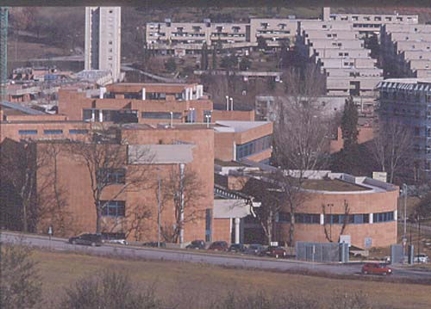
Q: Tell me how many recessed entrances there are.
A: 1